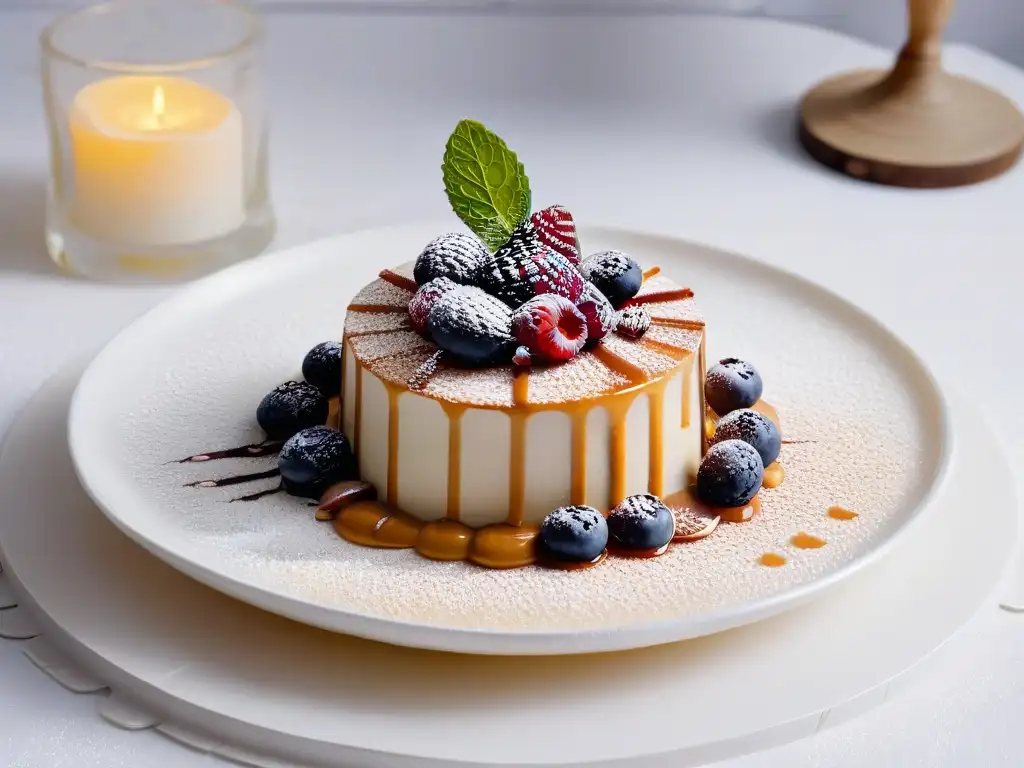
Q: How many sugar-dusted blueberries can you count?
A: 11